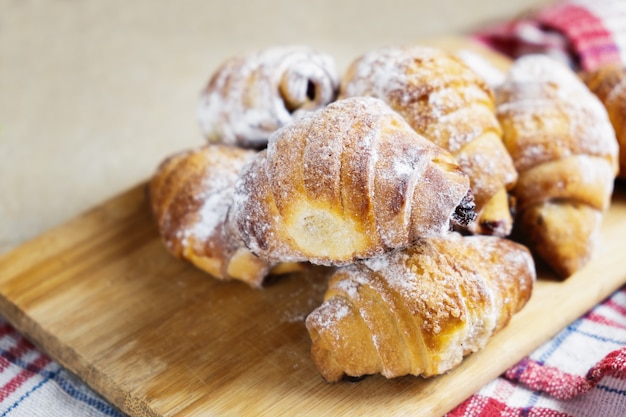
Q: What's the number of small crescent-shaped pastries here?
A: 7